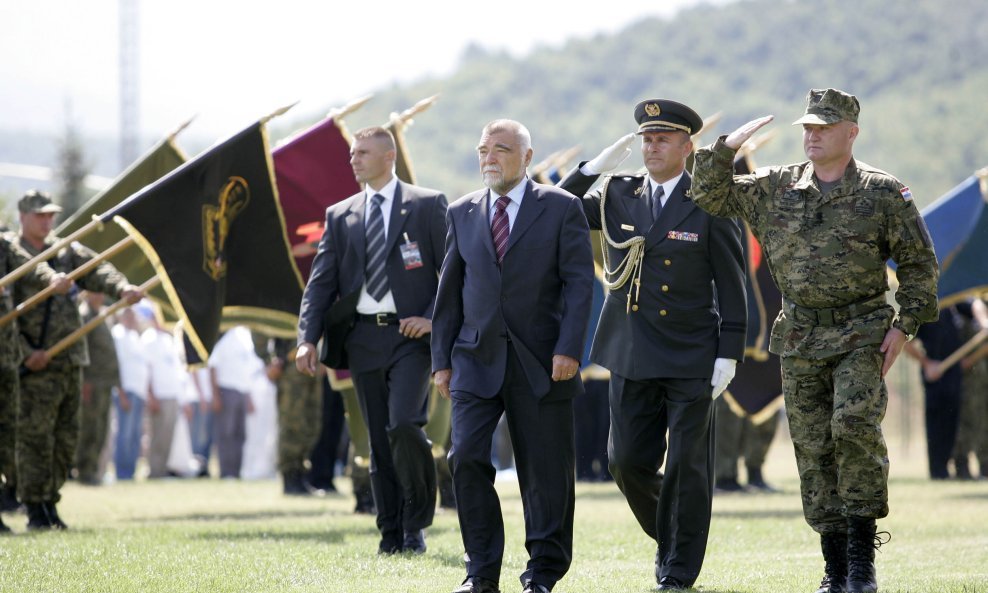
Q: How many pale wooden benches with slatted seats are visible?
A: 0